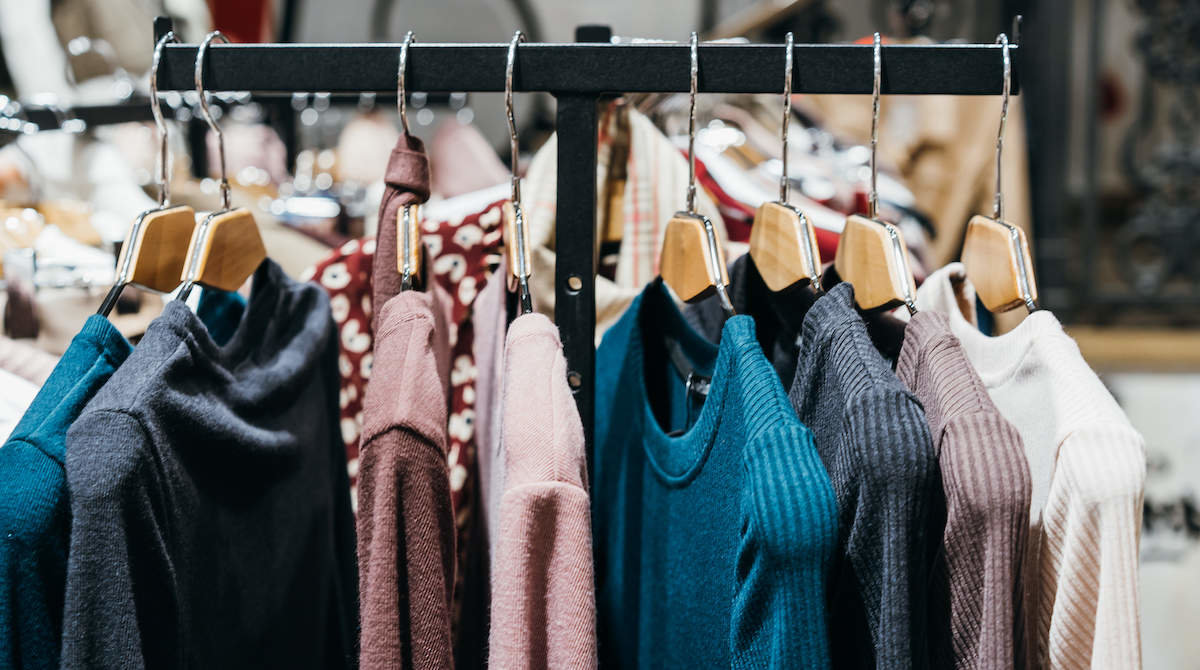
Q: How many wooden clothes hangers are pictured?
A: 8